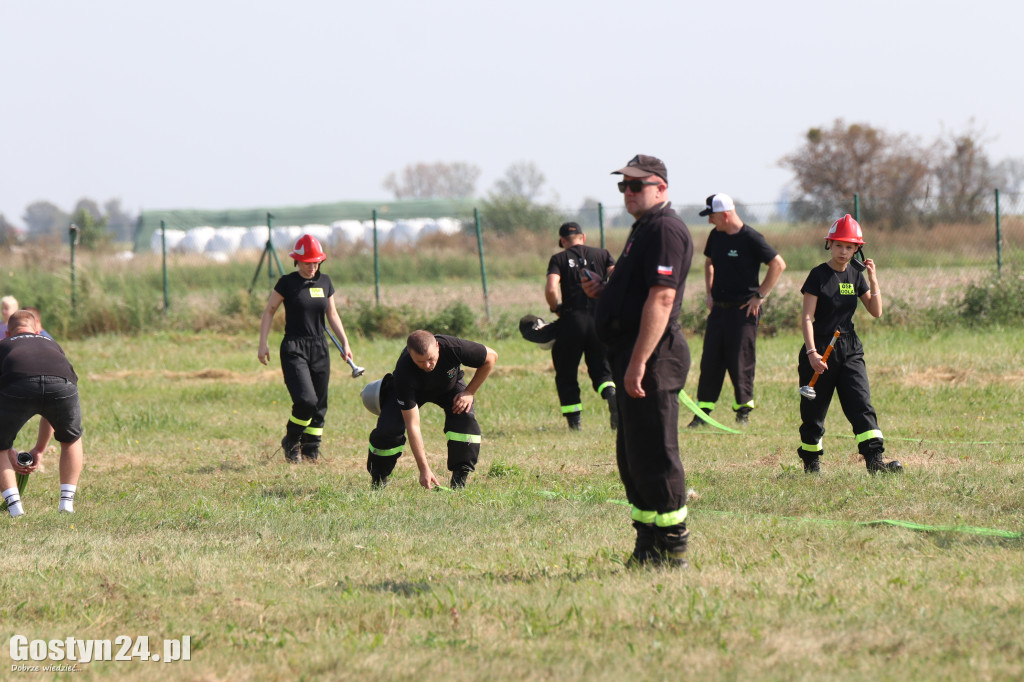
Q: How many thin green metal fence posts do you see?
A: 8